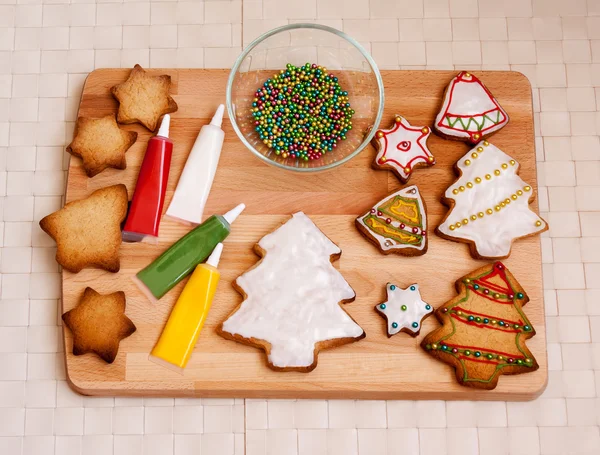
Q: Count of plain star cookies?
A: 3